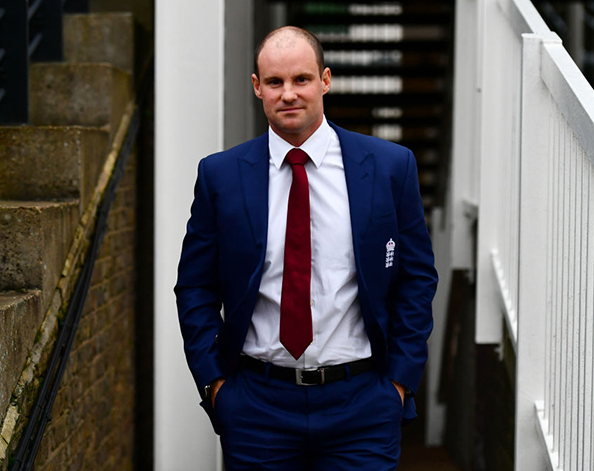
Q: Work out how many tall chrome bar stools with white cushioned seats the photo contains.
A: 0